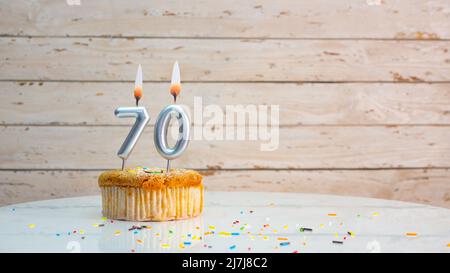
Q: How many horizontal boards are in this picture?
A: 5